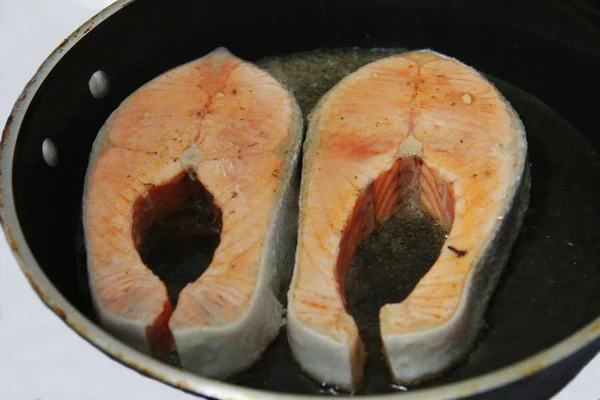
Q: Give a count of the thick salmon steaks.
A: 2